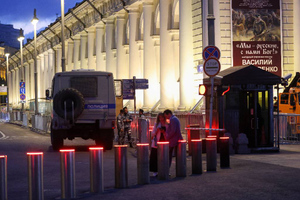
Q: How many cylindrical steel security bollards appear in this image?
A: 11